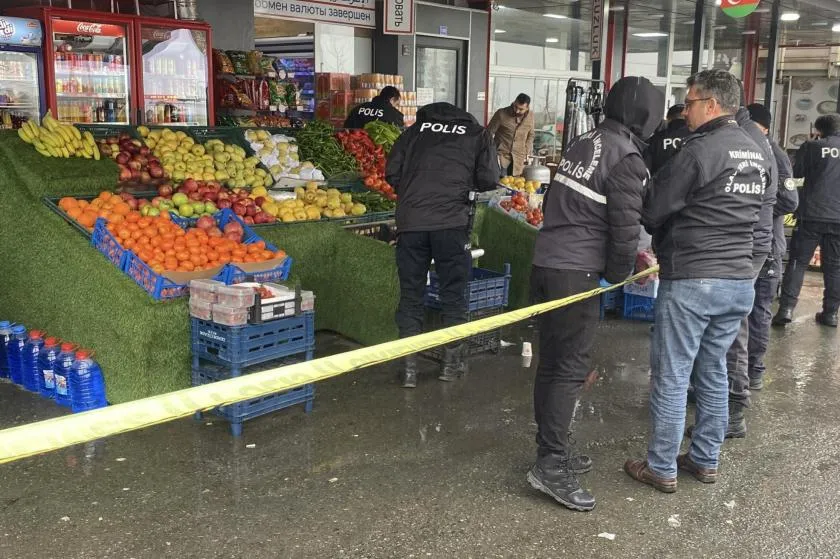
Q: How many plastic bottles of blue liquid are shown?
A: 6